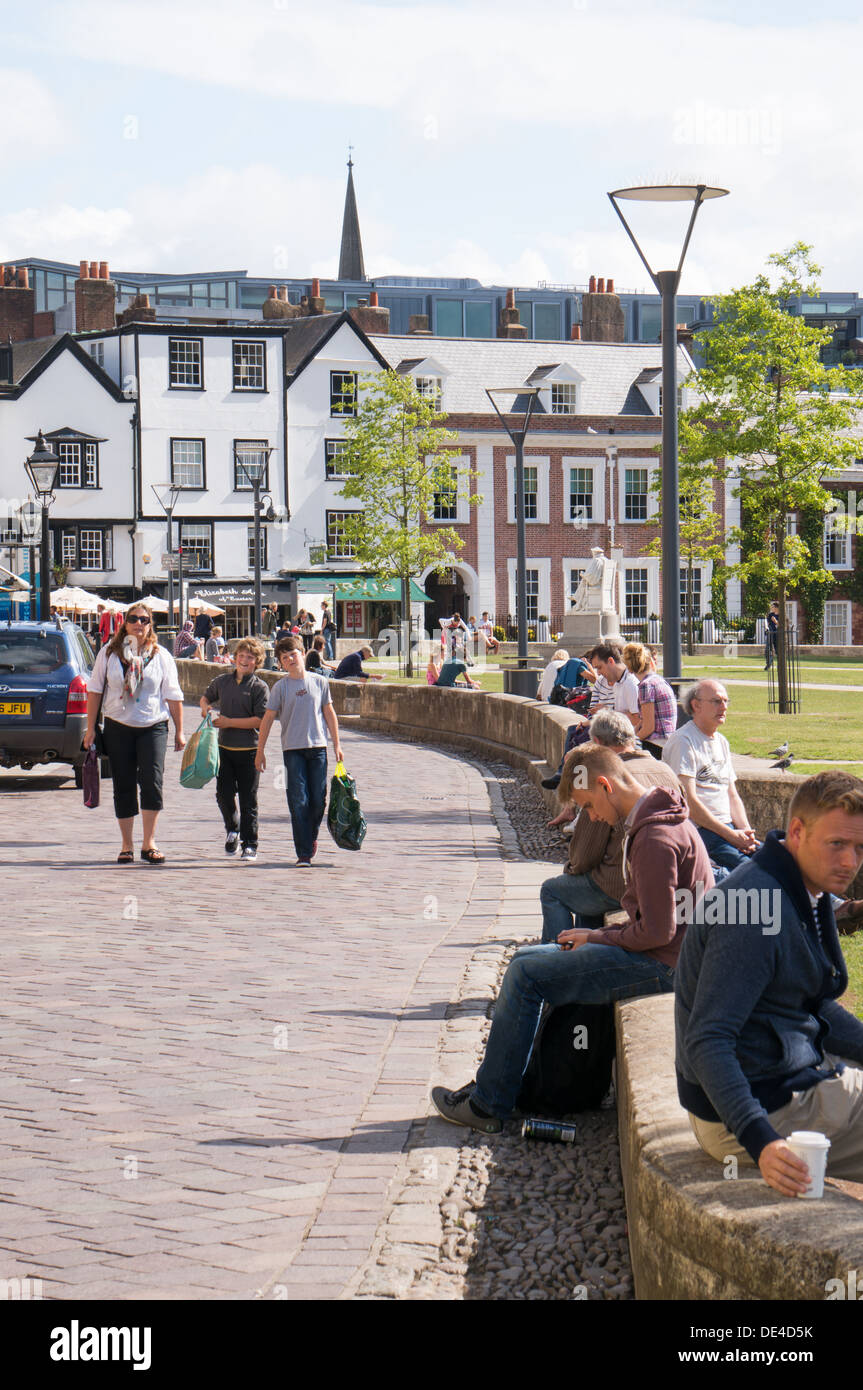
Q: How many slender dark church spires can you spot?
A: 1